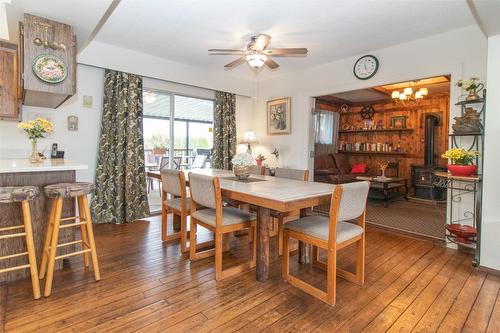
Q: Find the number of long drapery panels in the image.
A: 2